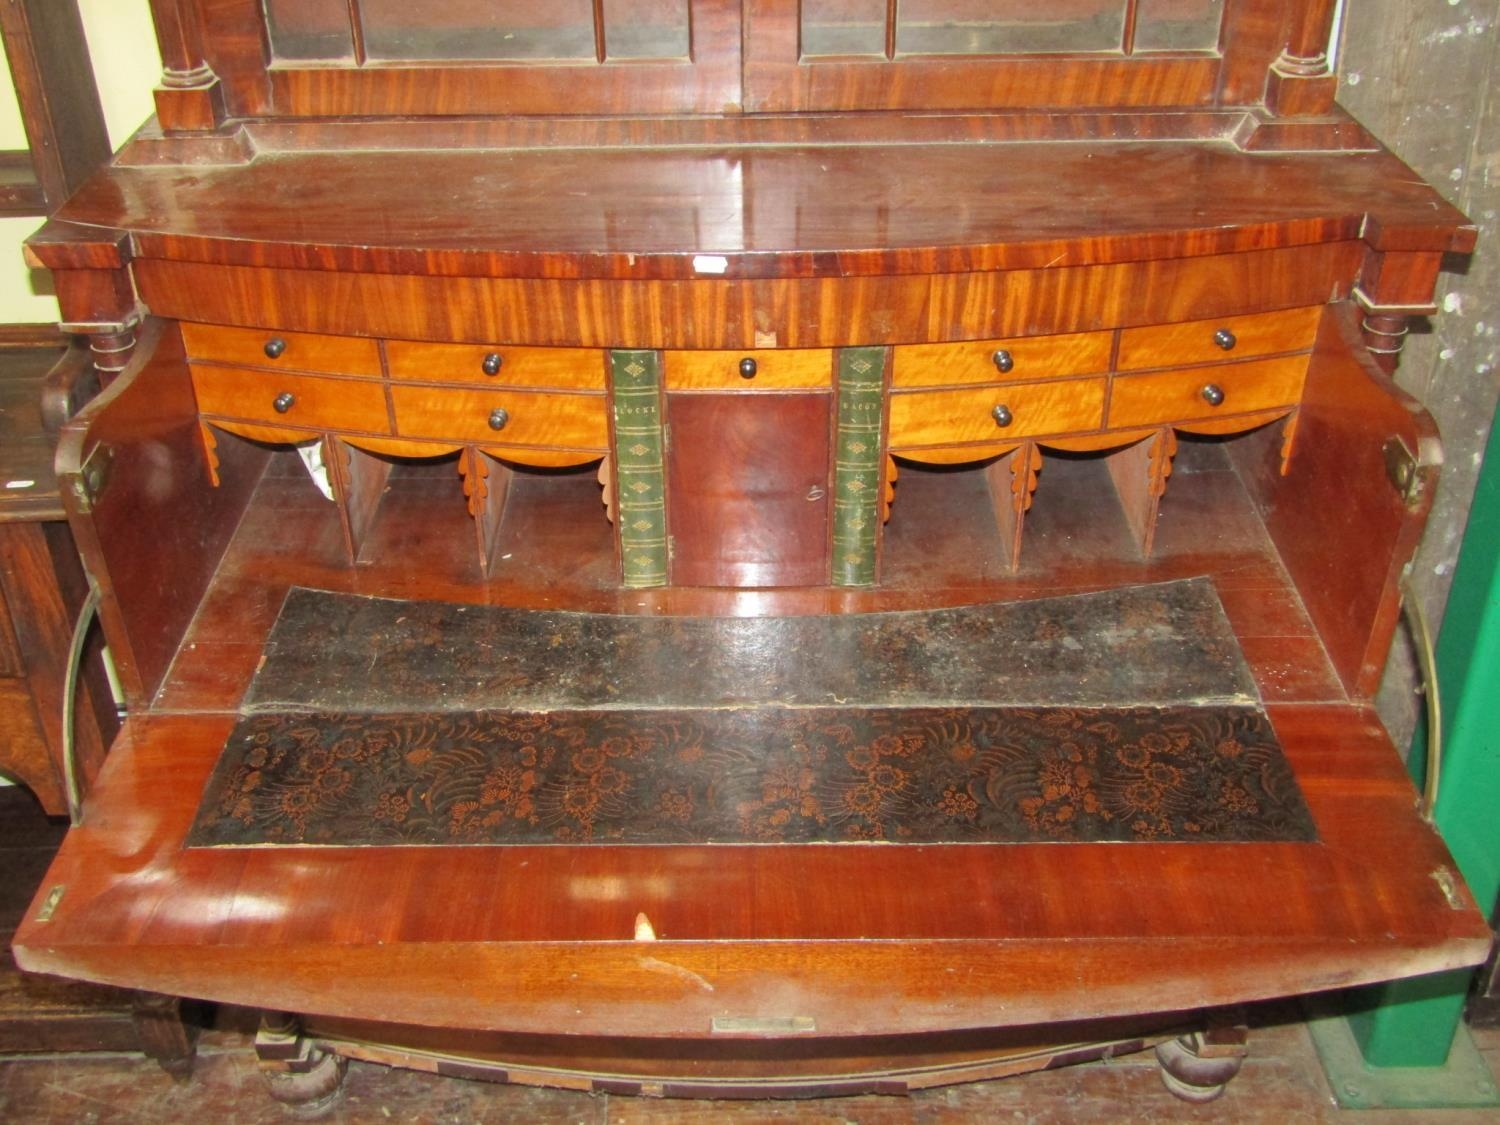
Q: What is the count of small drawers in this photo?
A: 9